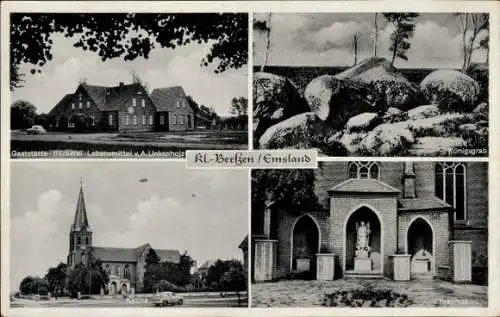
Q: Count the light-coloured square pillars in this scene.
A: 4